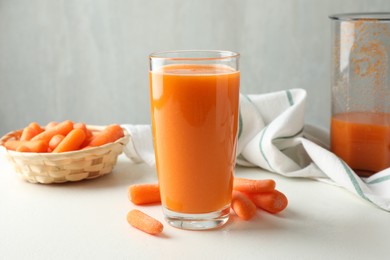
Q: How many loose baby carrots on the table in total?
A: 5